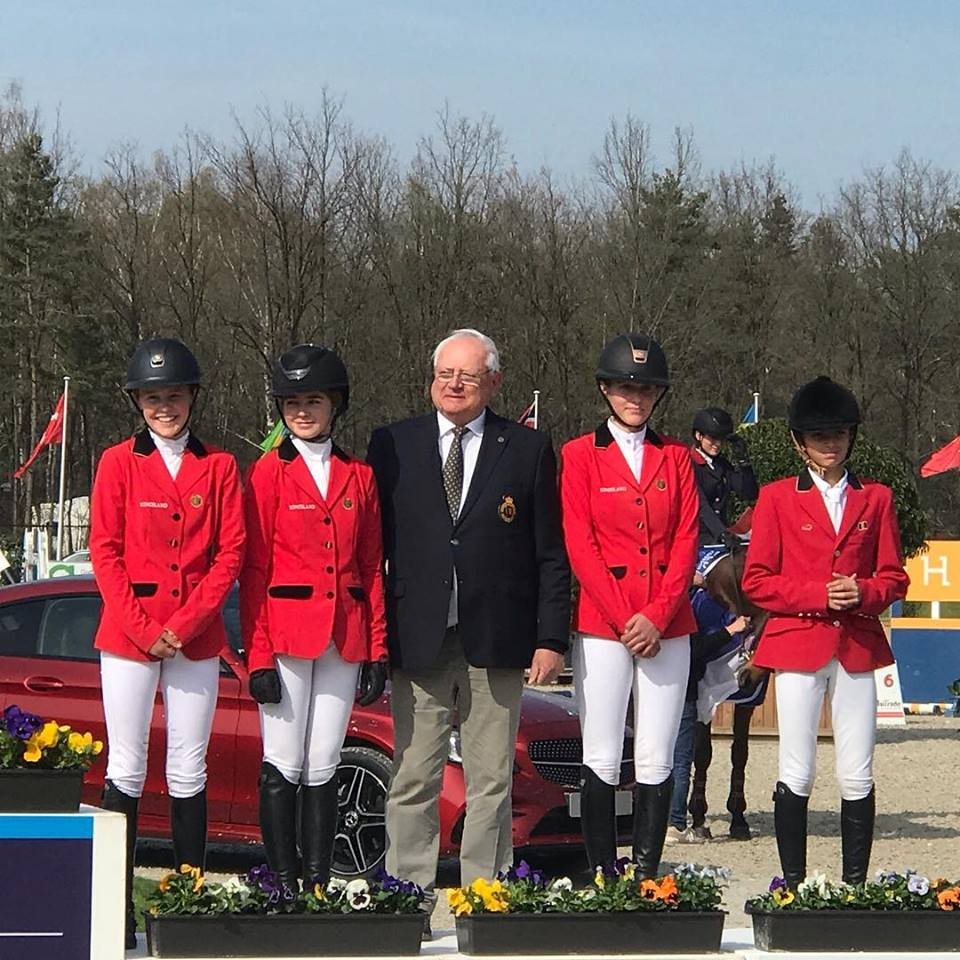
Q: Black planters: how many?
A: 4